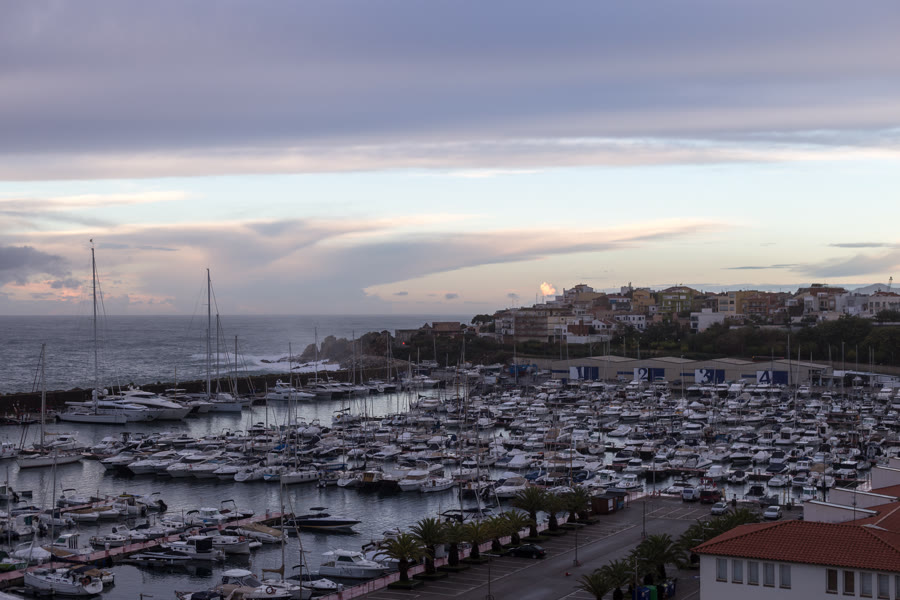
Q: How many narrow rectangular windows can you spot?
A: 10